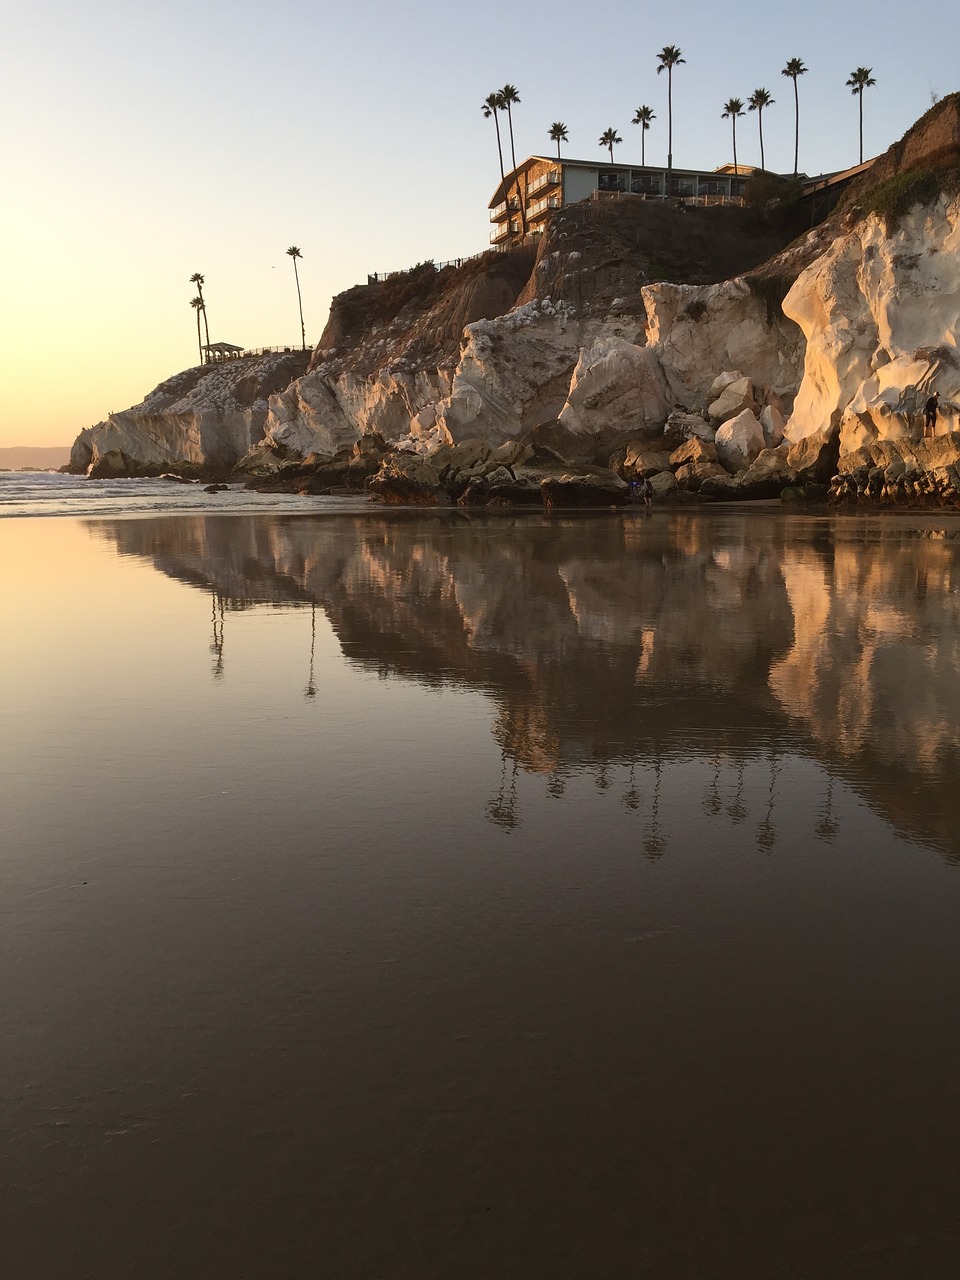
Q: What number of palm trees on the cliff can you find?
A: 13